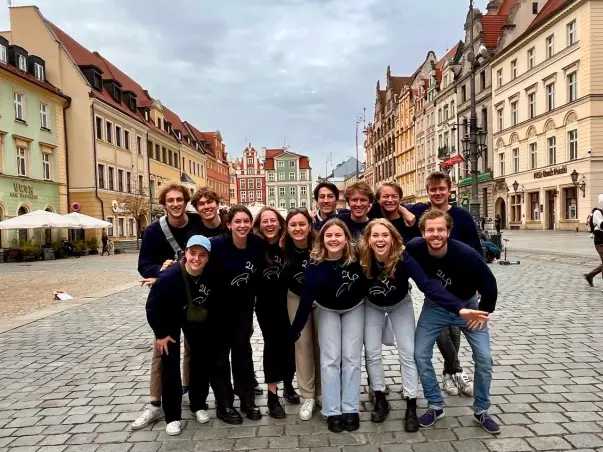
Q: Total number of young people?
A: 13